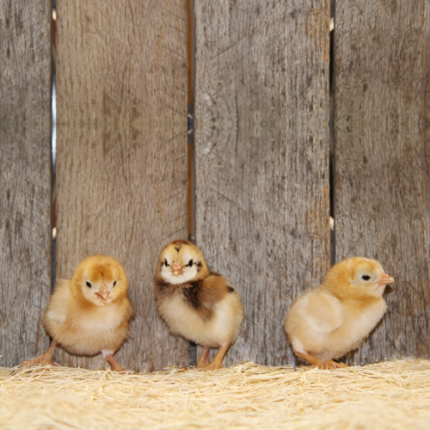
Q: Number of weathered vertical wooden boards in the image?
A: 4